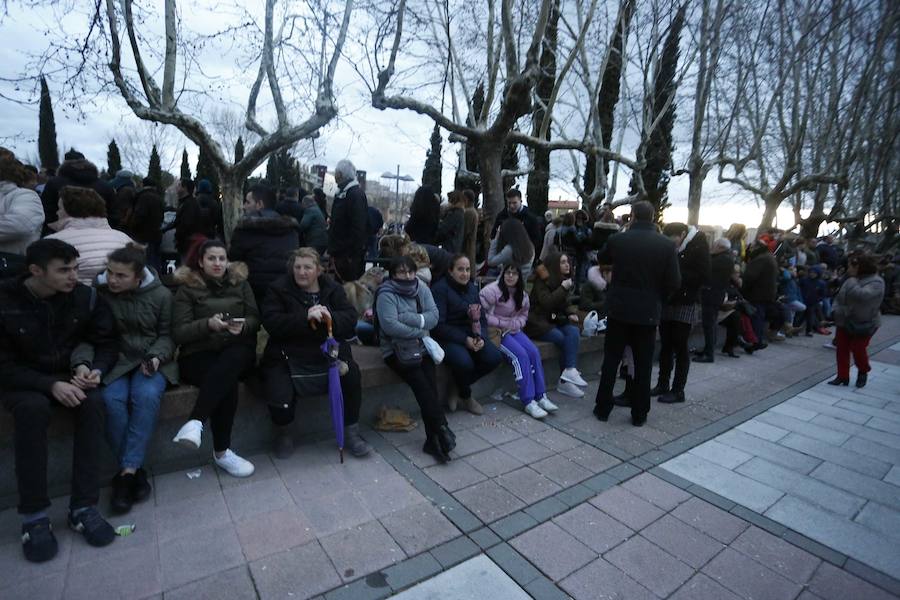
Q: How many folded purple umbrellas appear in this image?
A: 1